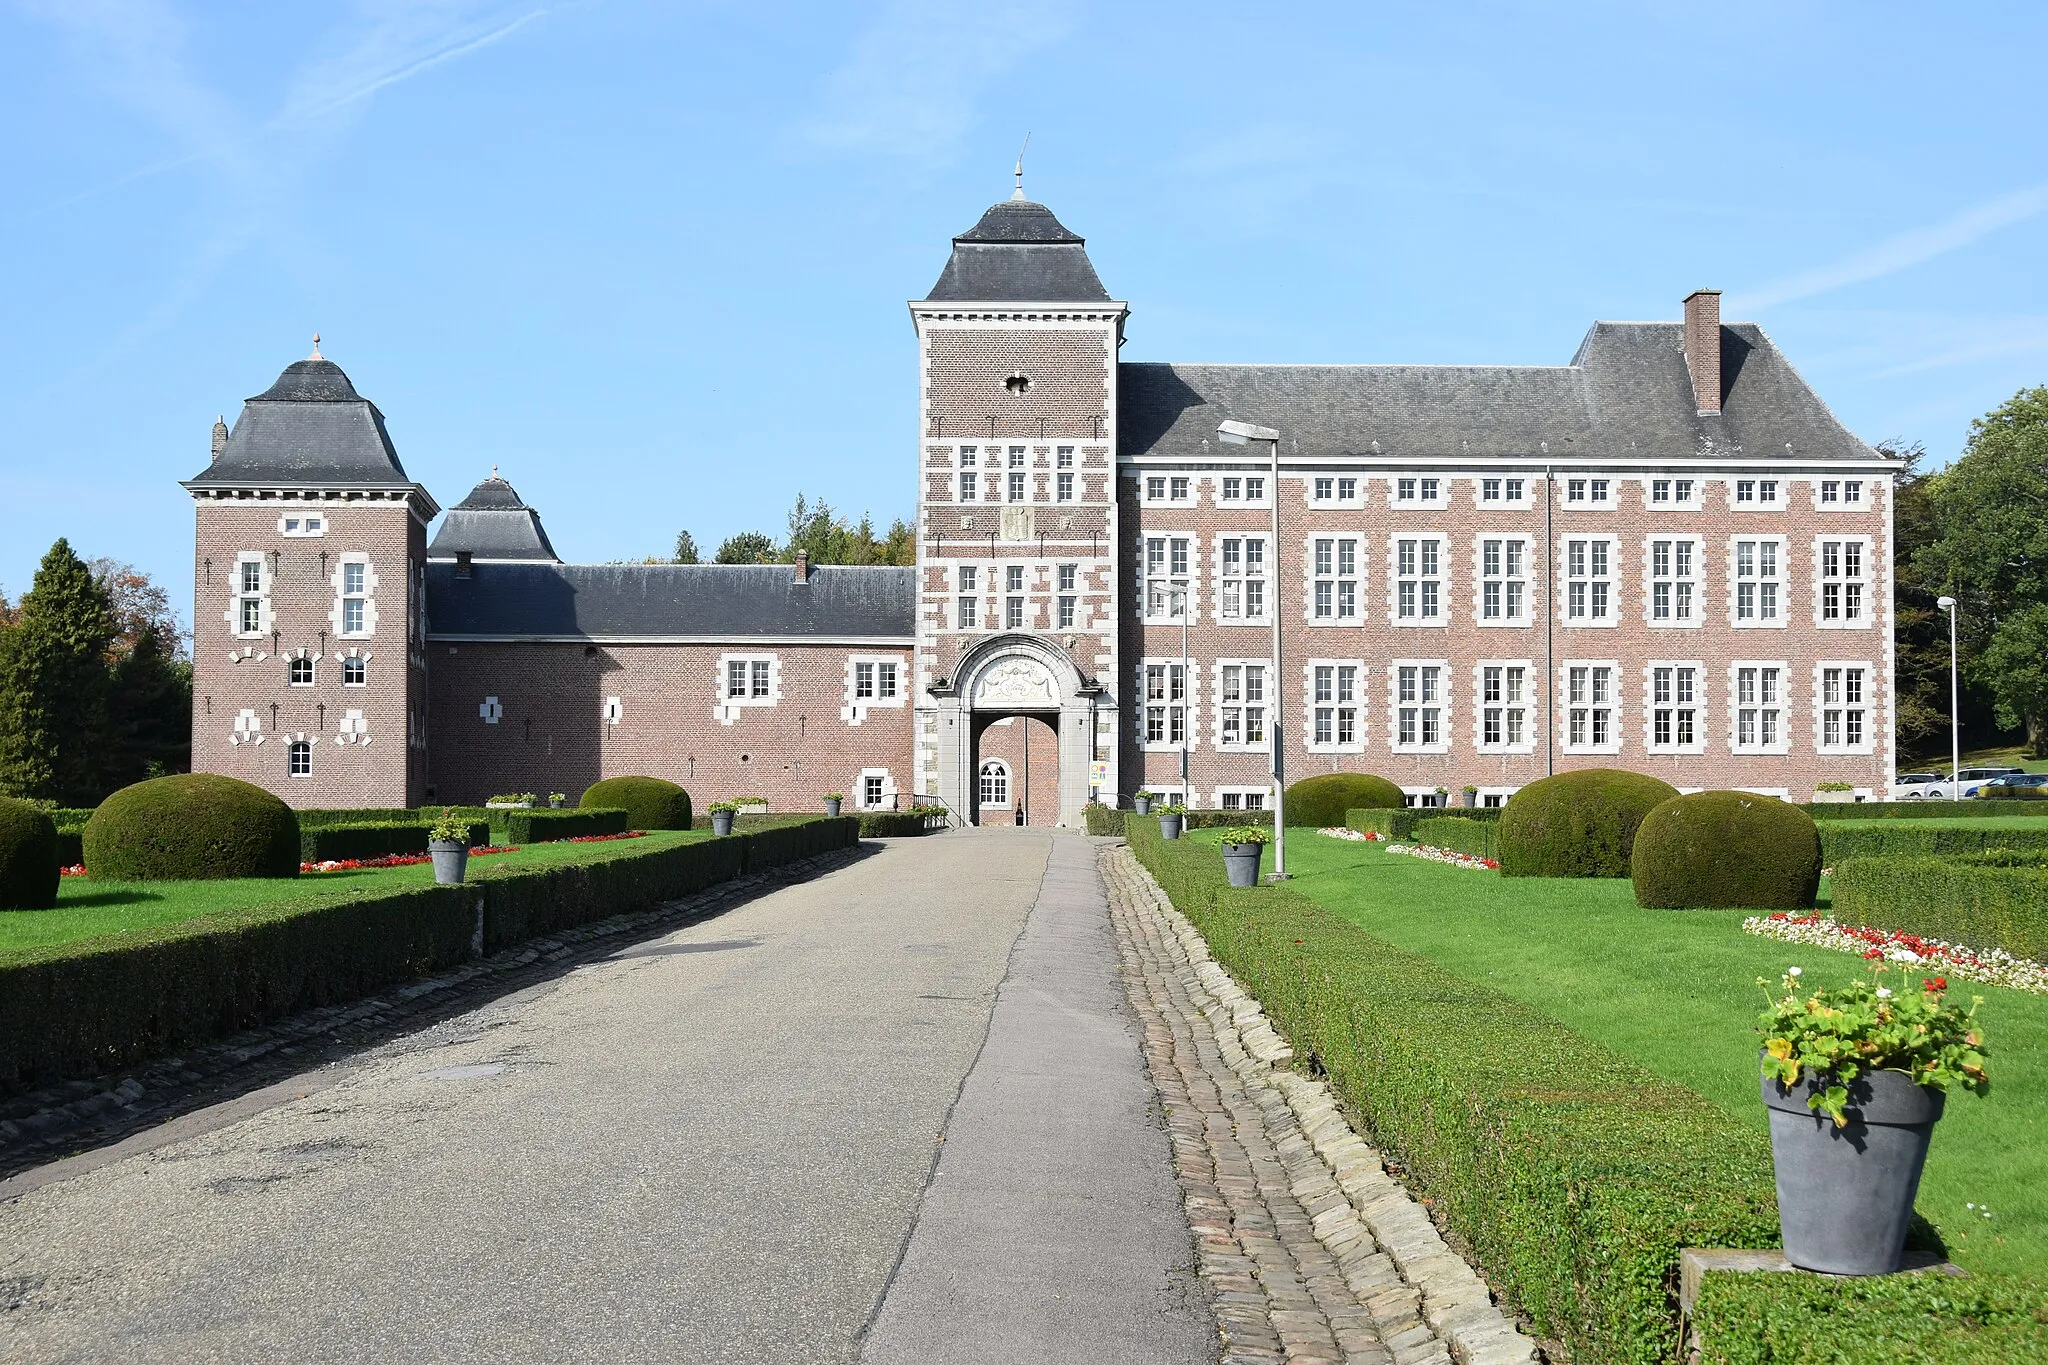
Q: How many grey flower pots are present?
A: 11